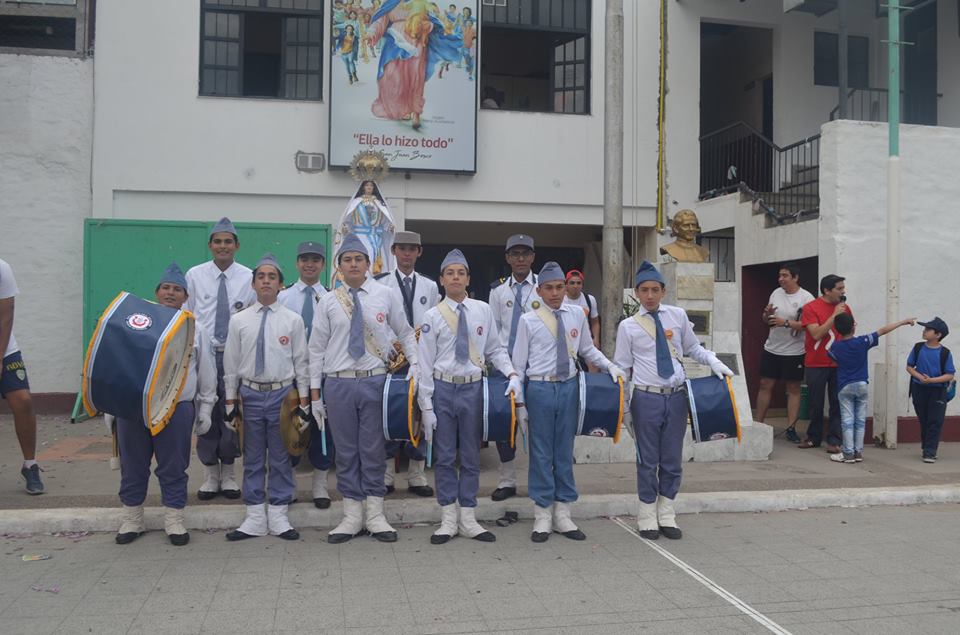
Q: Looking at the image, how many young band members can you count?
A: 10